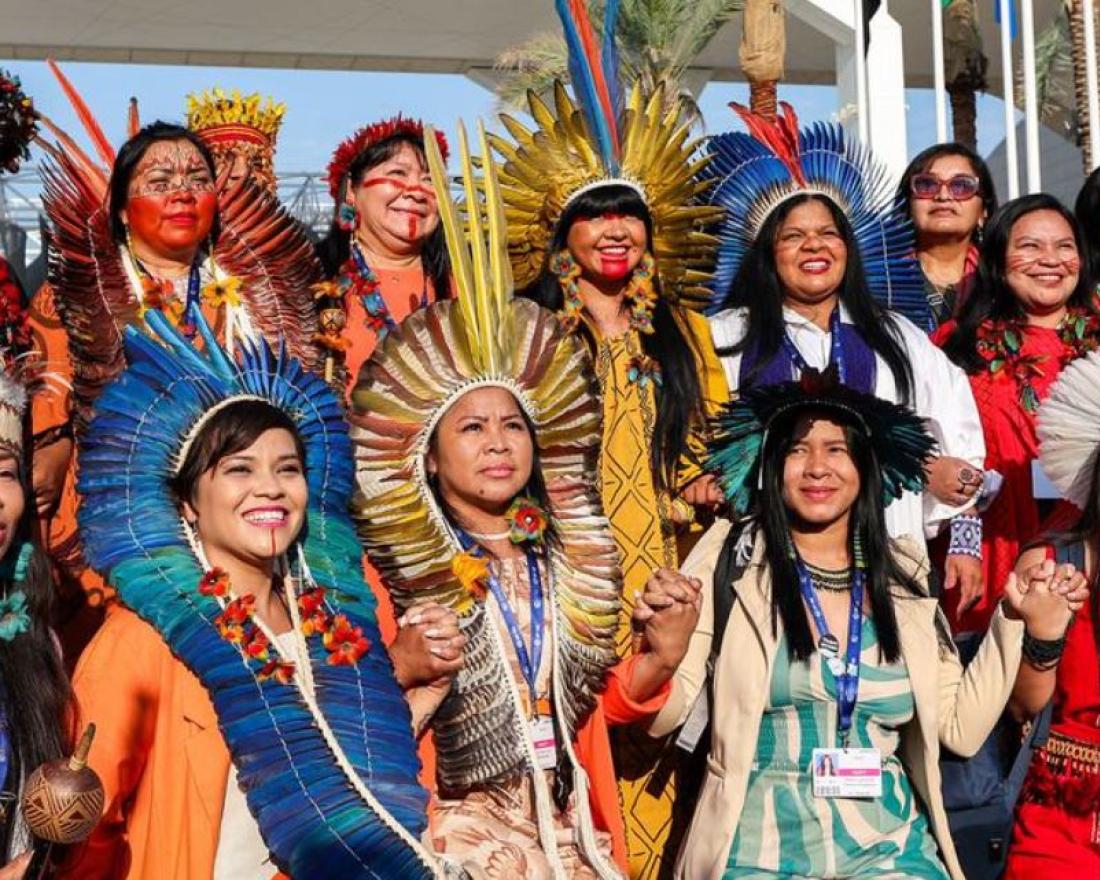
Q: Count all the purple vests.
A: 1